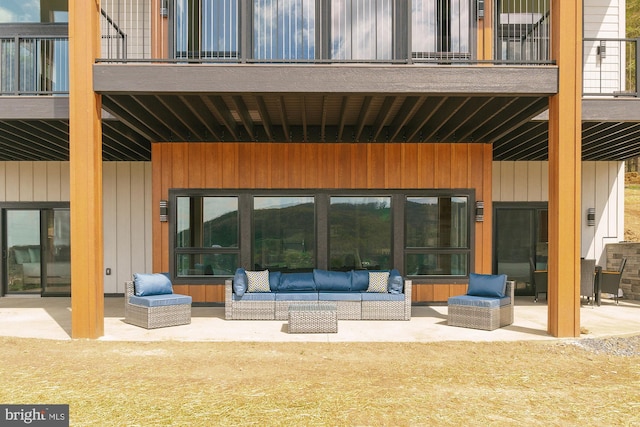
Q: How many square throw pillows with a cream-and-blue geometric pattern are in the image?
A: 2